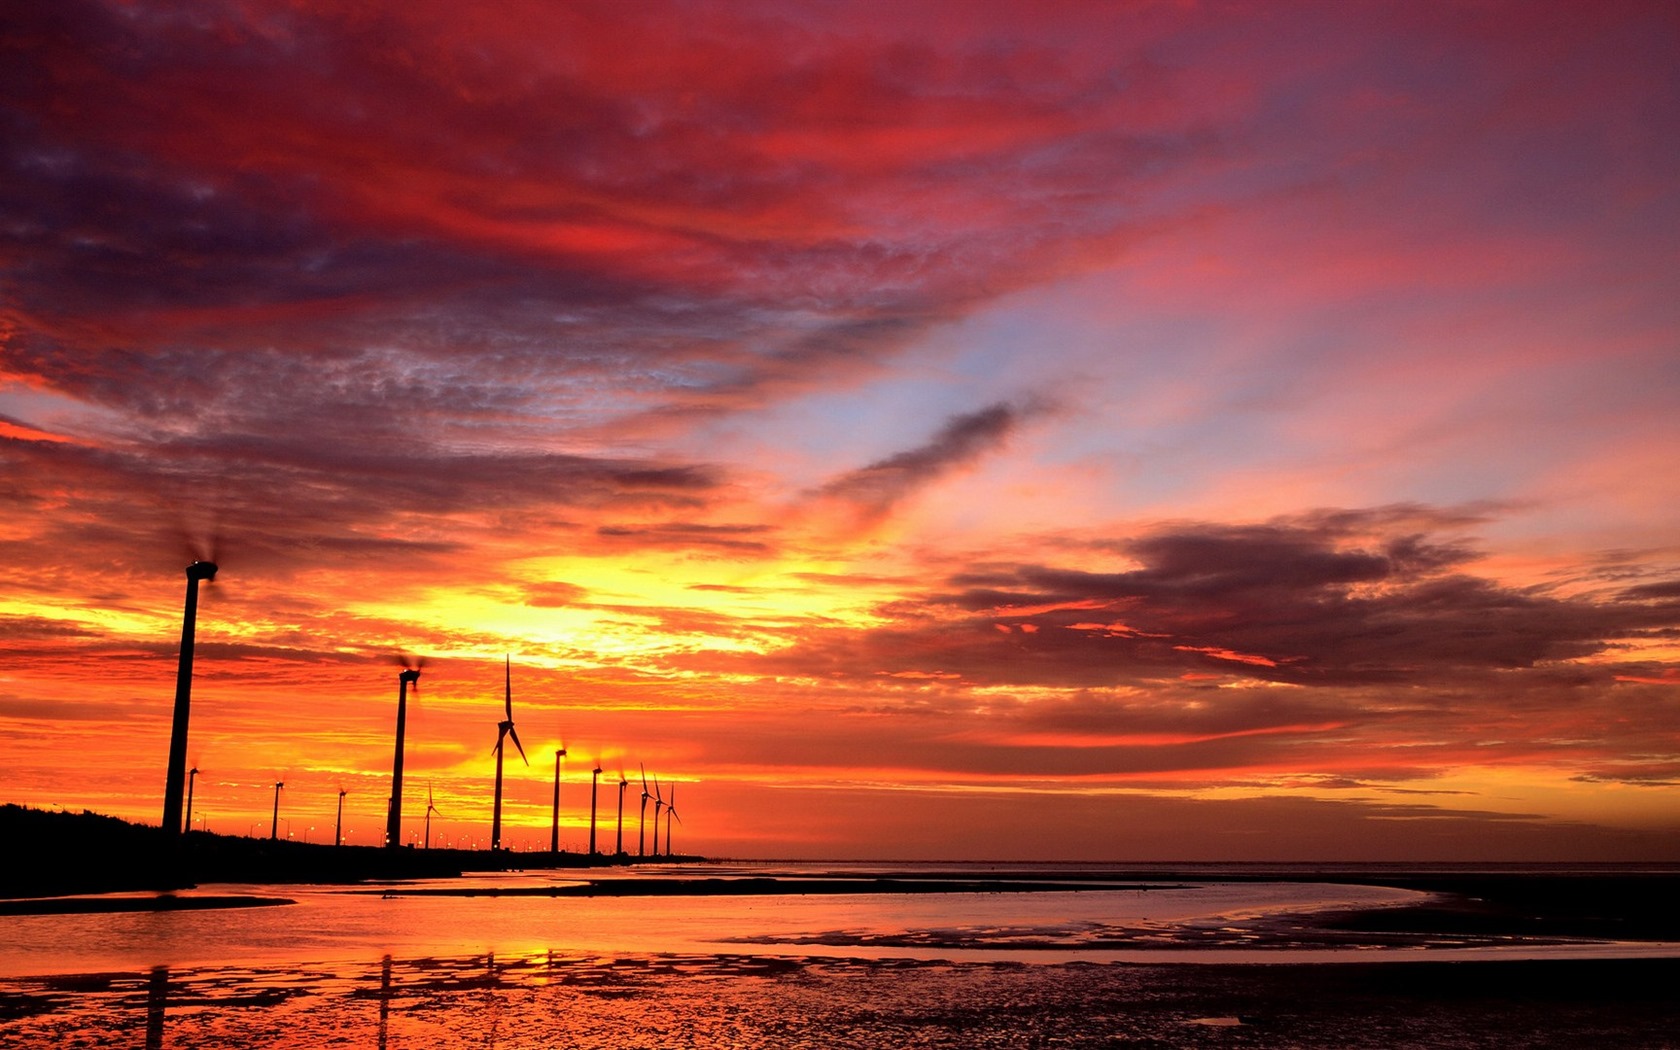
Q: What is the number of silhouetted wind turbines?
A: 13